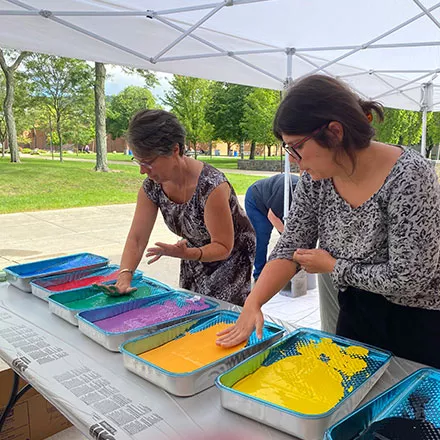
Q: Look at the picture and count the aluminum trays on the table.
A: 7